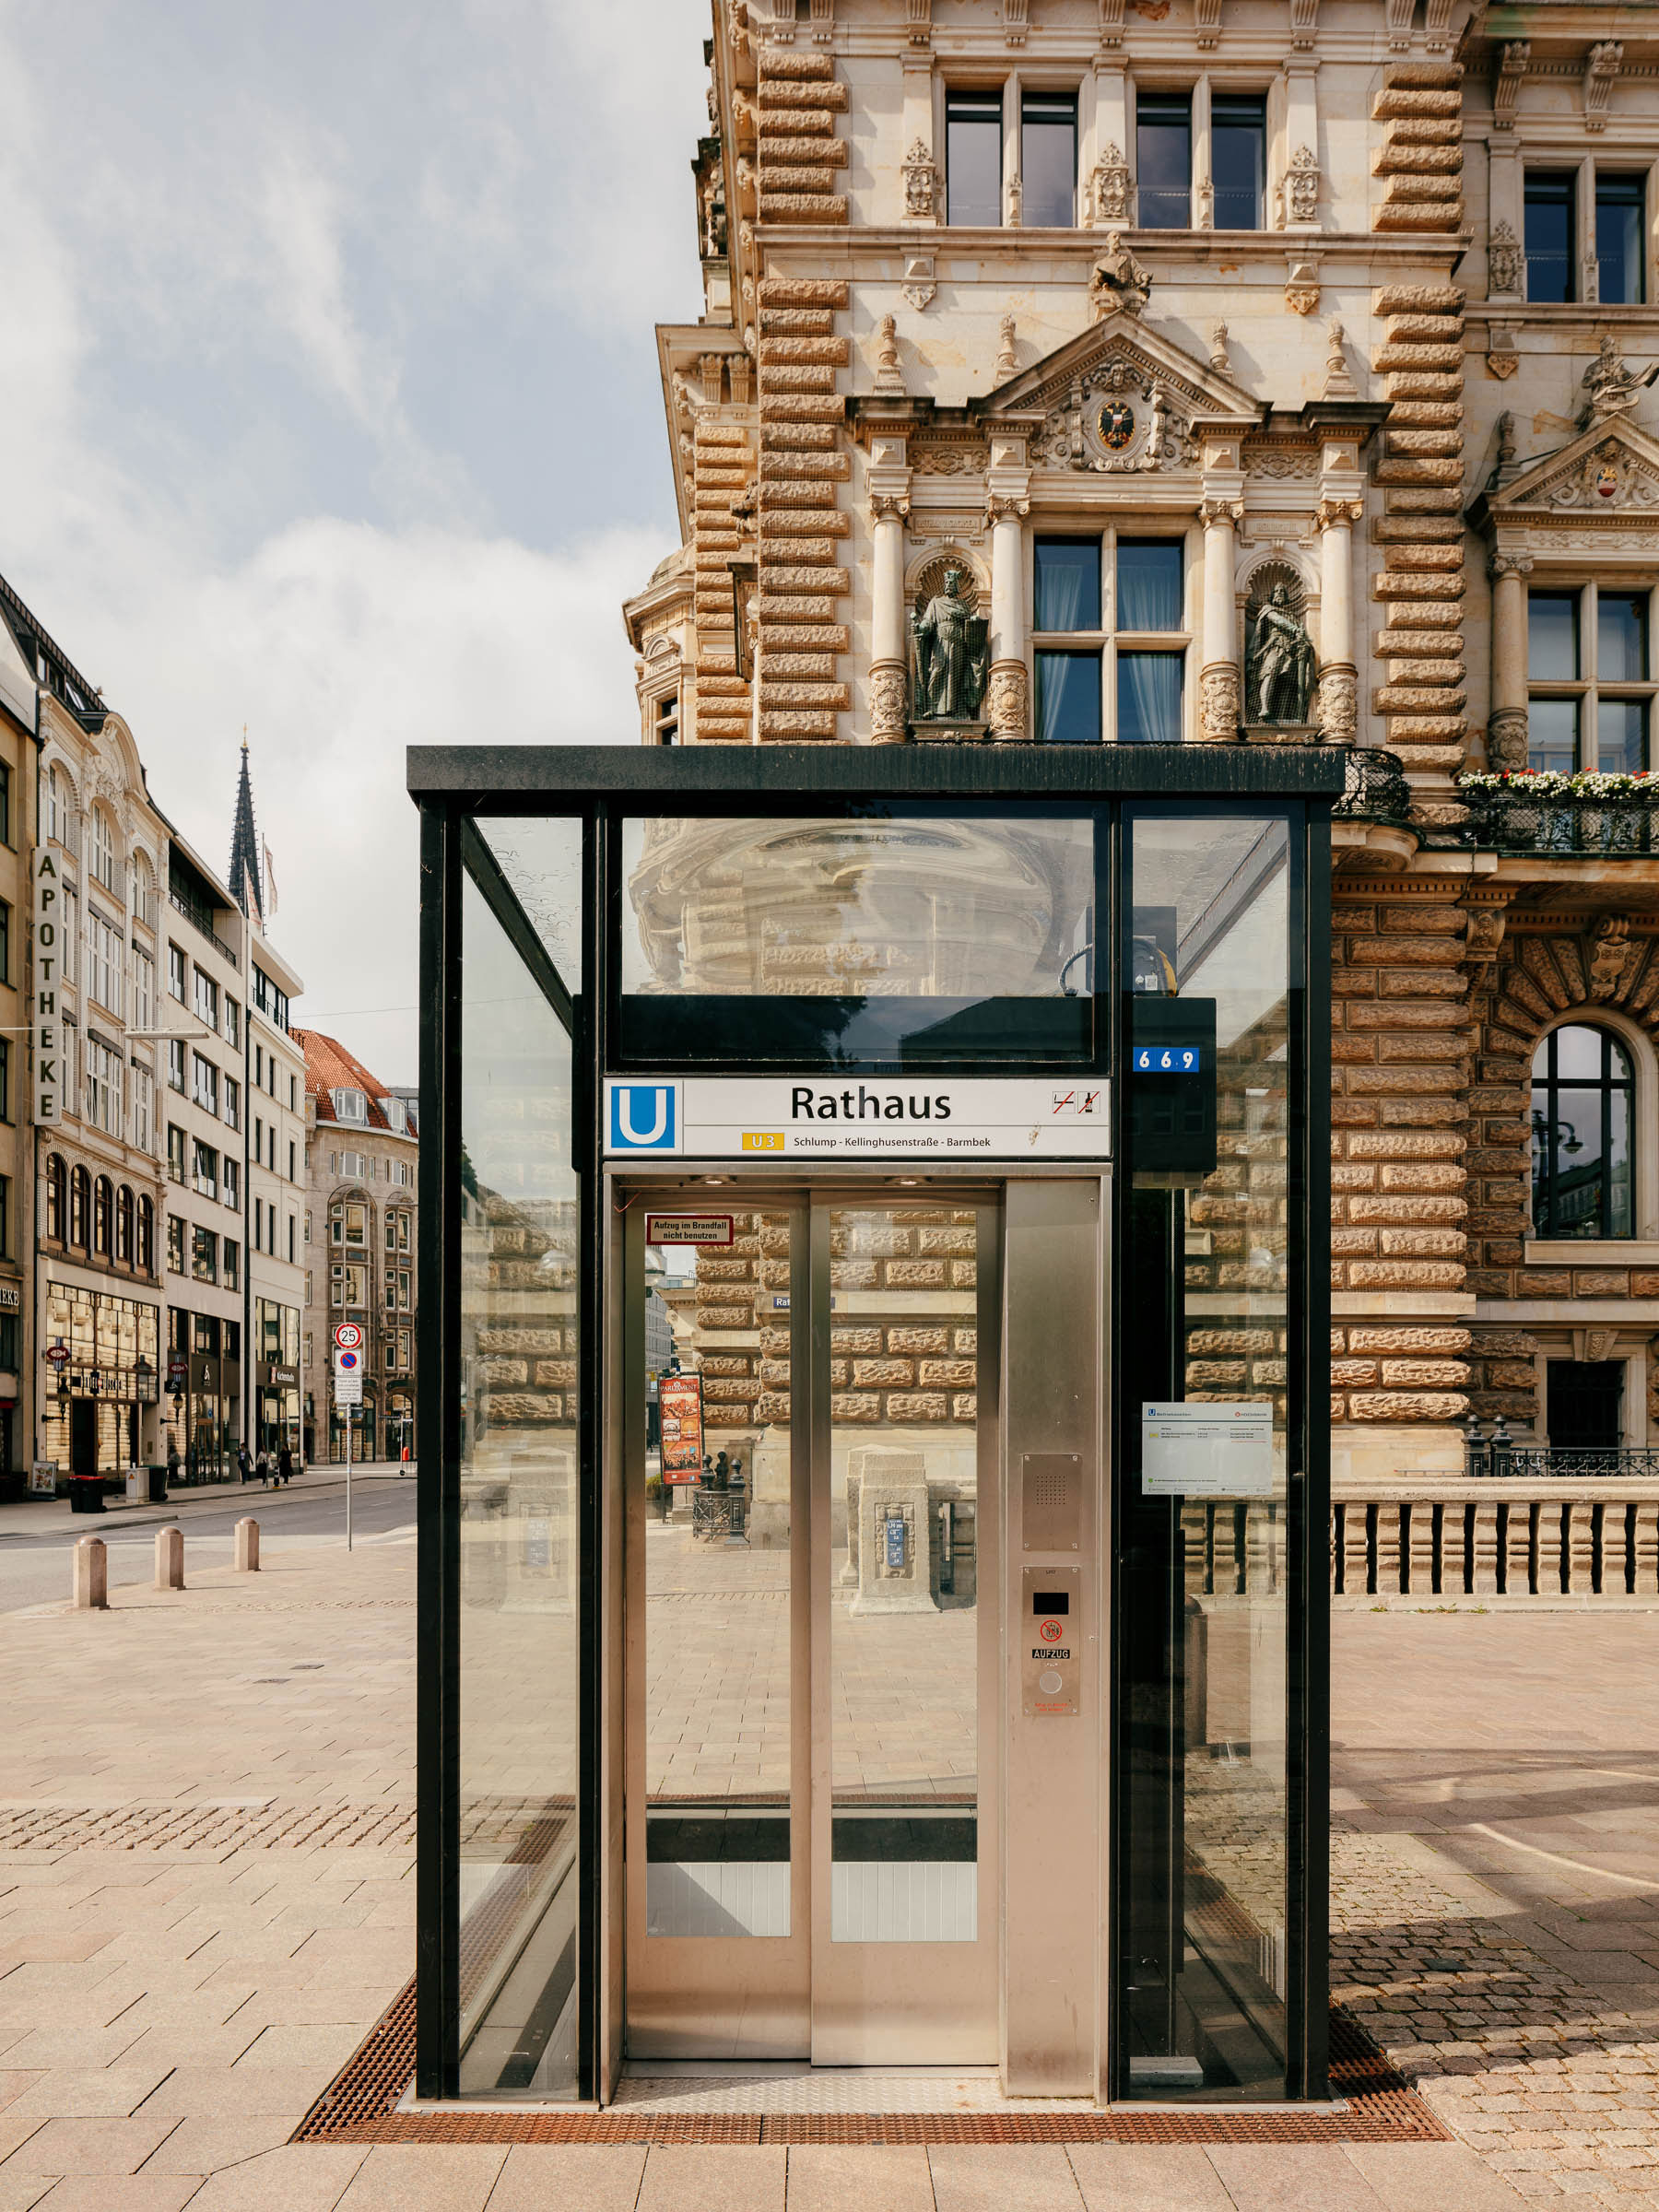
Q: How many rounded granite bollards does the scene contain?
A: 3